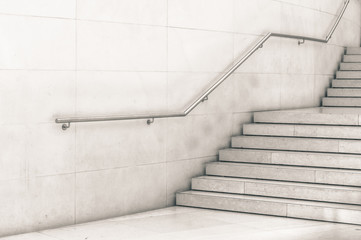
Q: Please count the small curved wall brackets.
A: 5